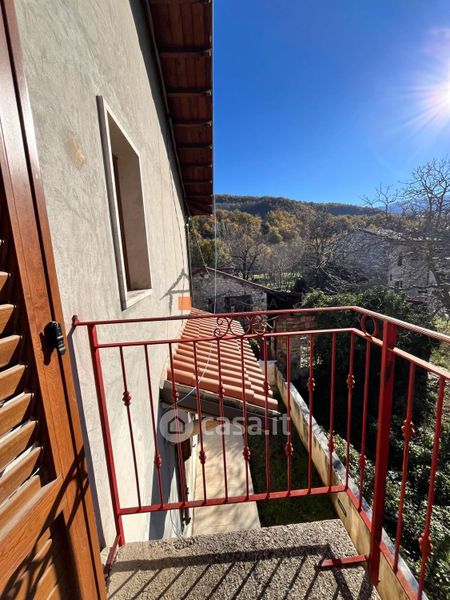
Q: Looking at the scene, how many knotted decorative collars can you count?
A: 14